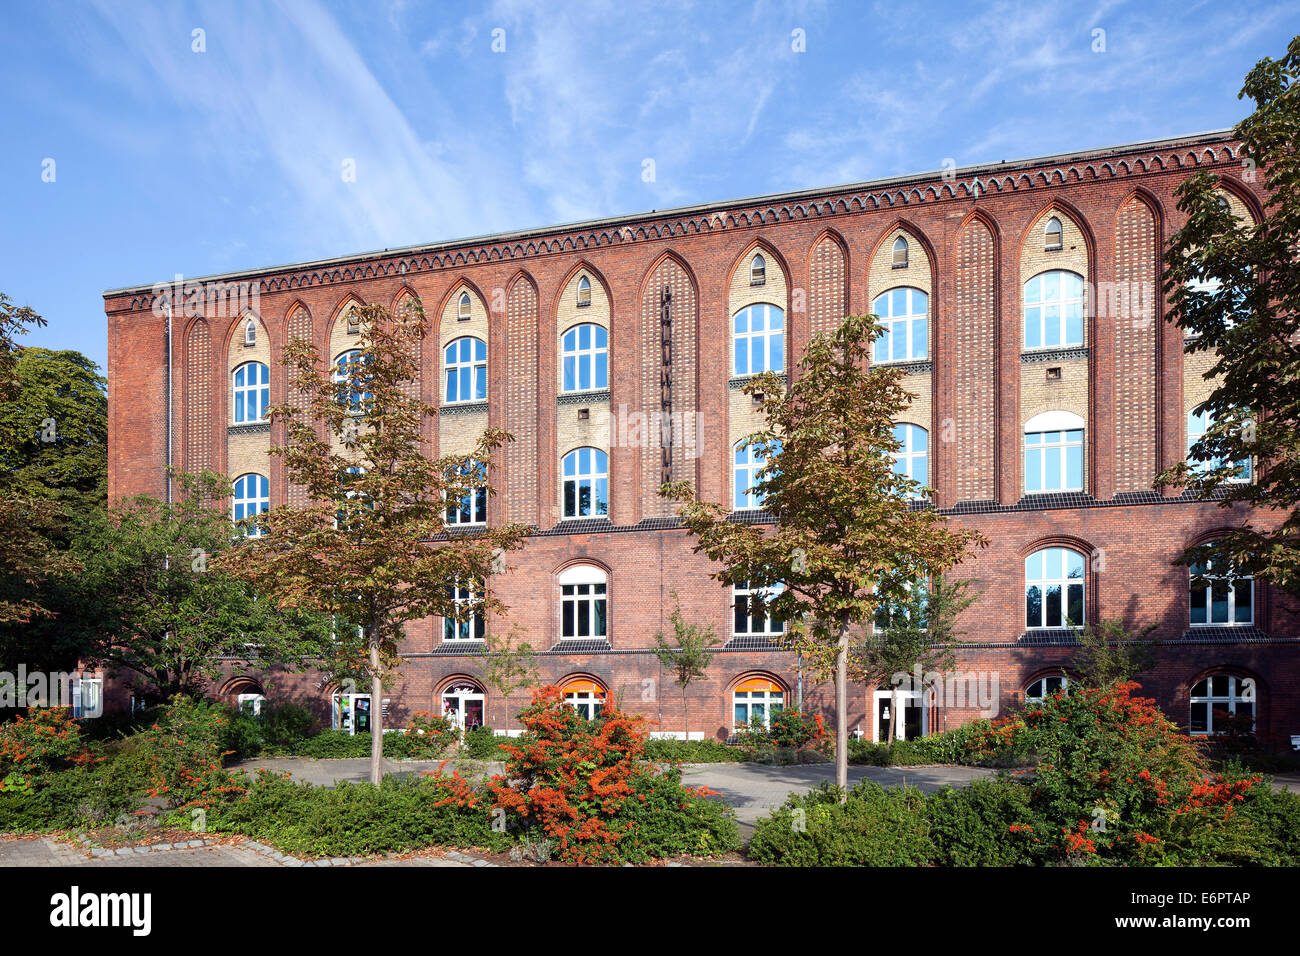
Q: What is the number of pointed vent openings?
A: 8